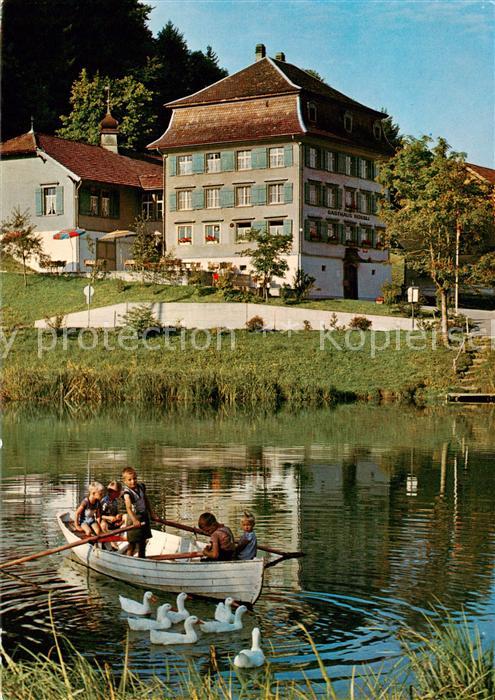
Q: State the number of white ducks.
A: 7